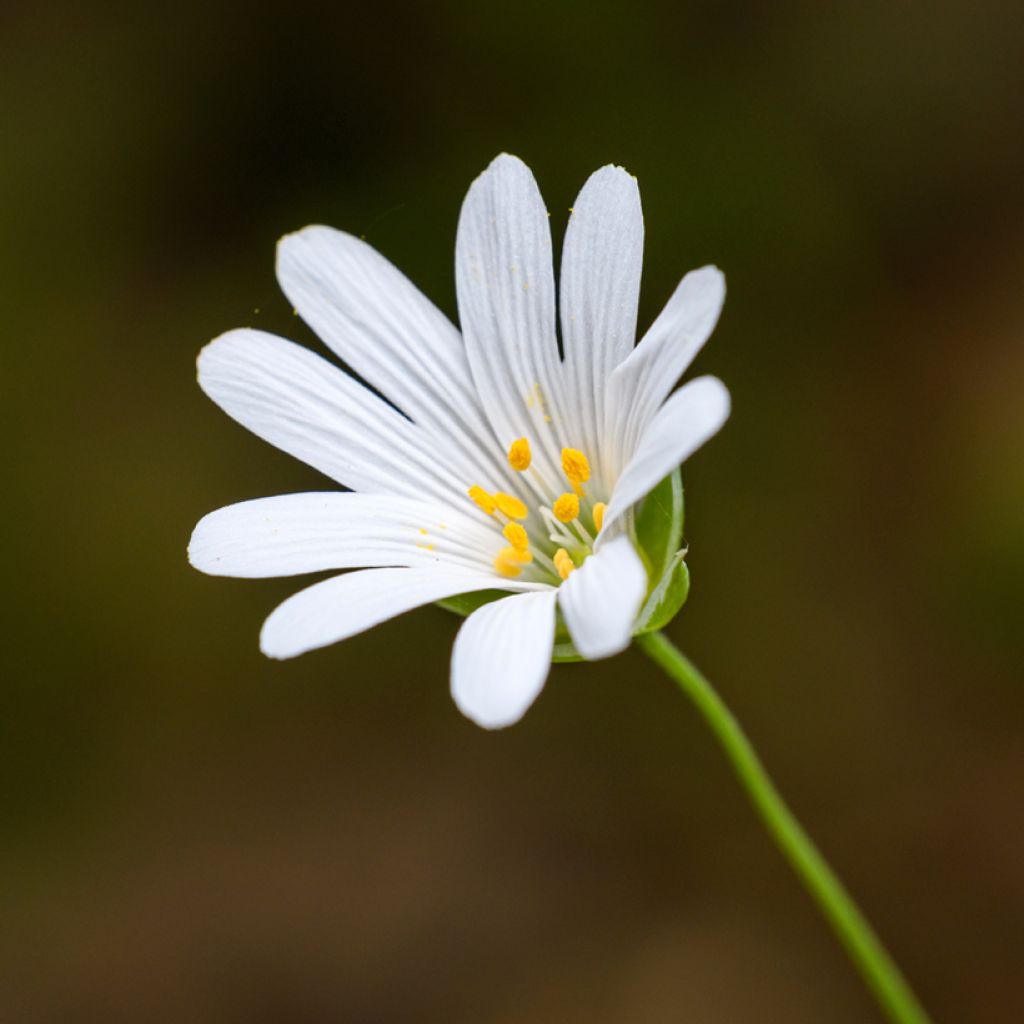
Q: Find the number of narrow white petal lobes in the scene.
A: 10